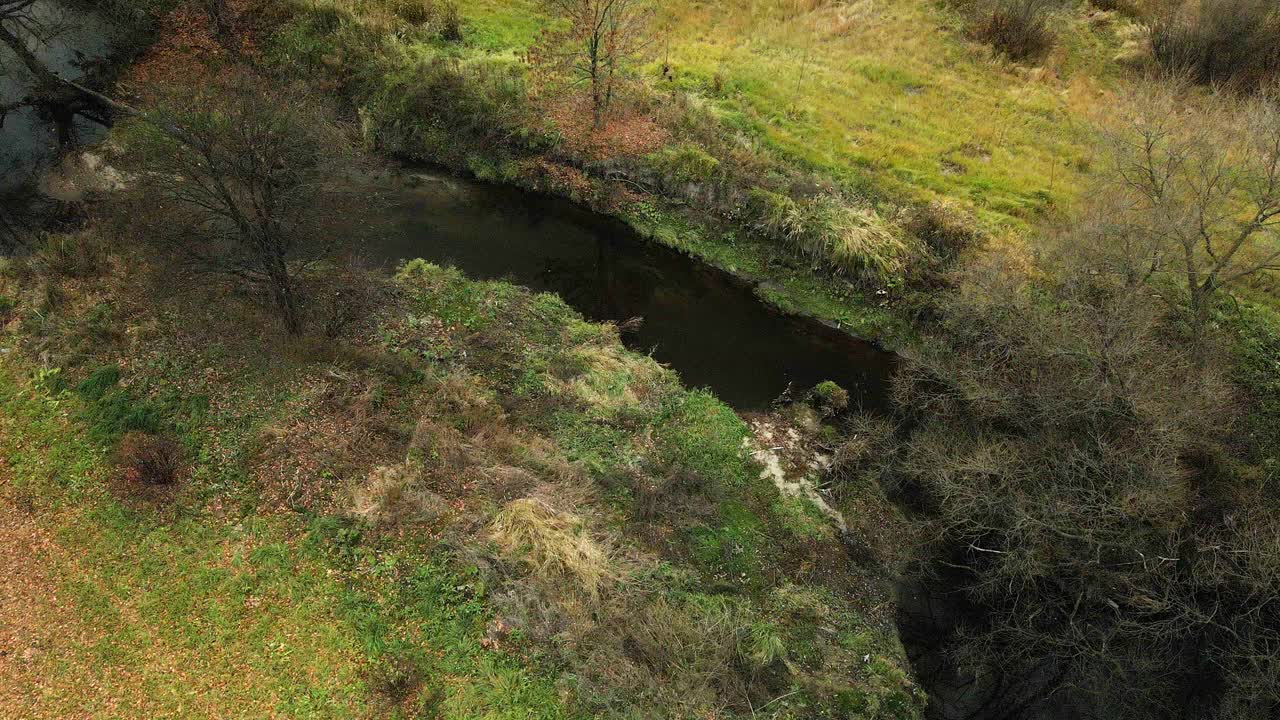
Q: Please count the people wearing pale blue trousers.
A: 0